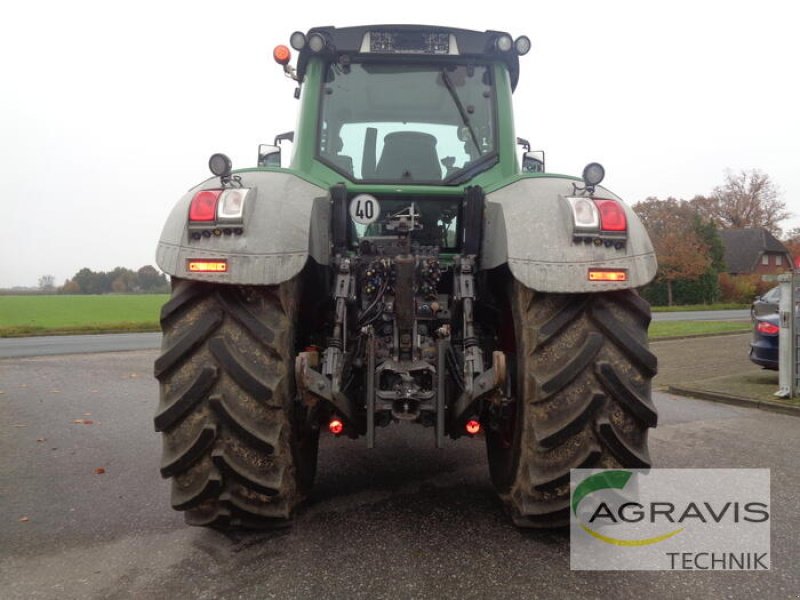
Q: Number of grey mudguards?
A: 2